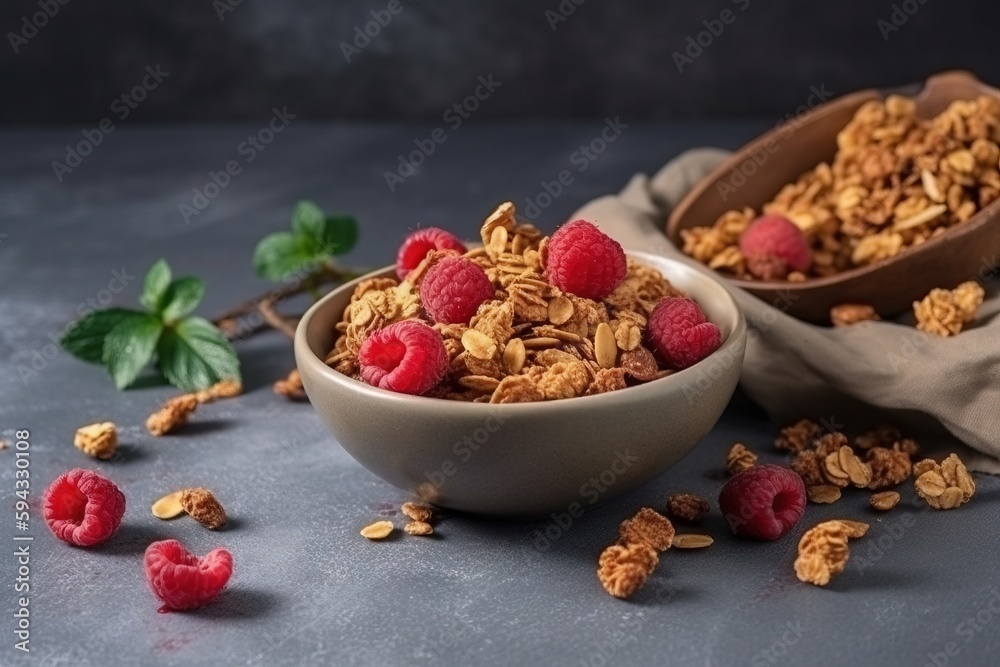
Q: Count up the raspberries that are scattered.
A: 3